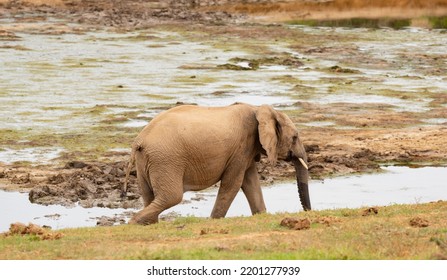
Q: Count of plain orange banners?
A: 0